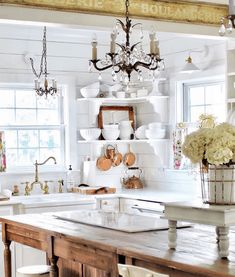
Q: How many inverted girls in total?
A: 0